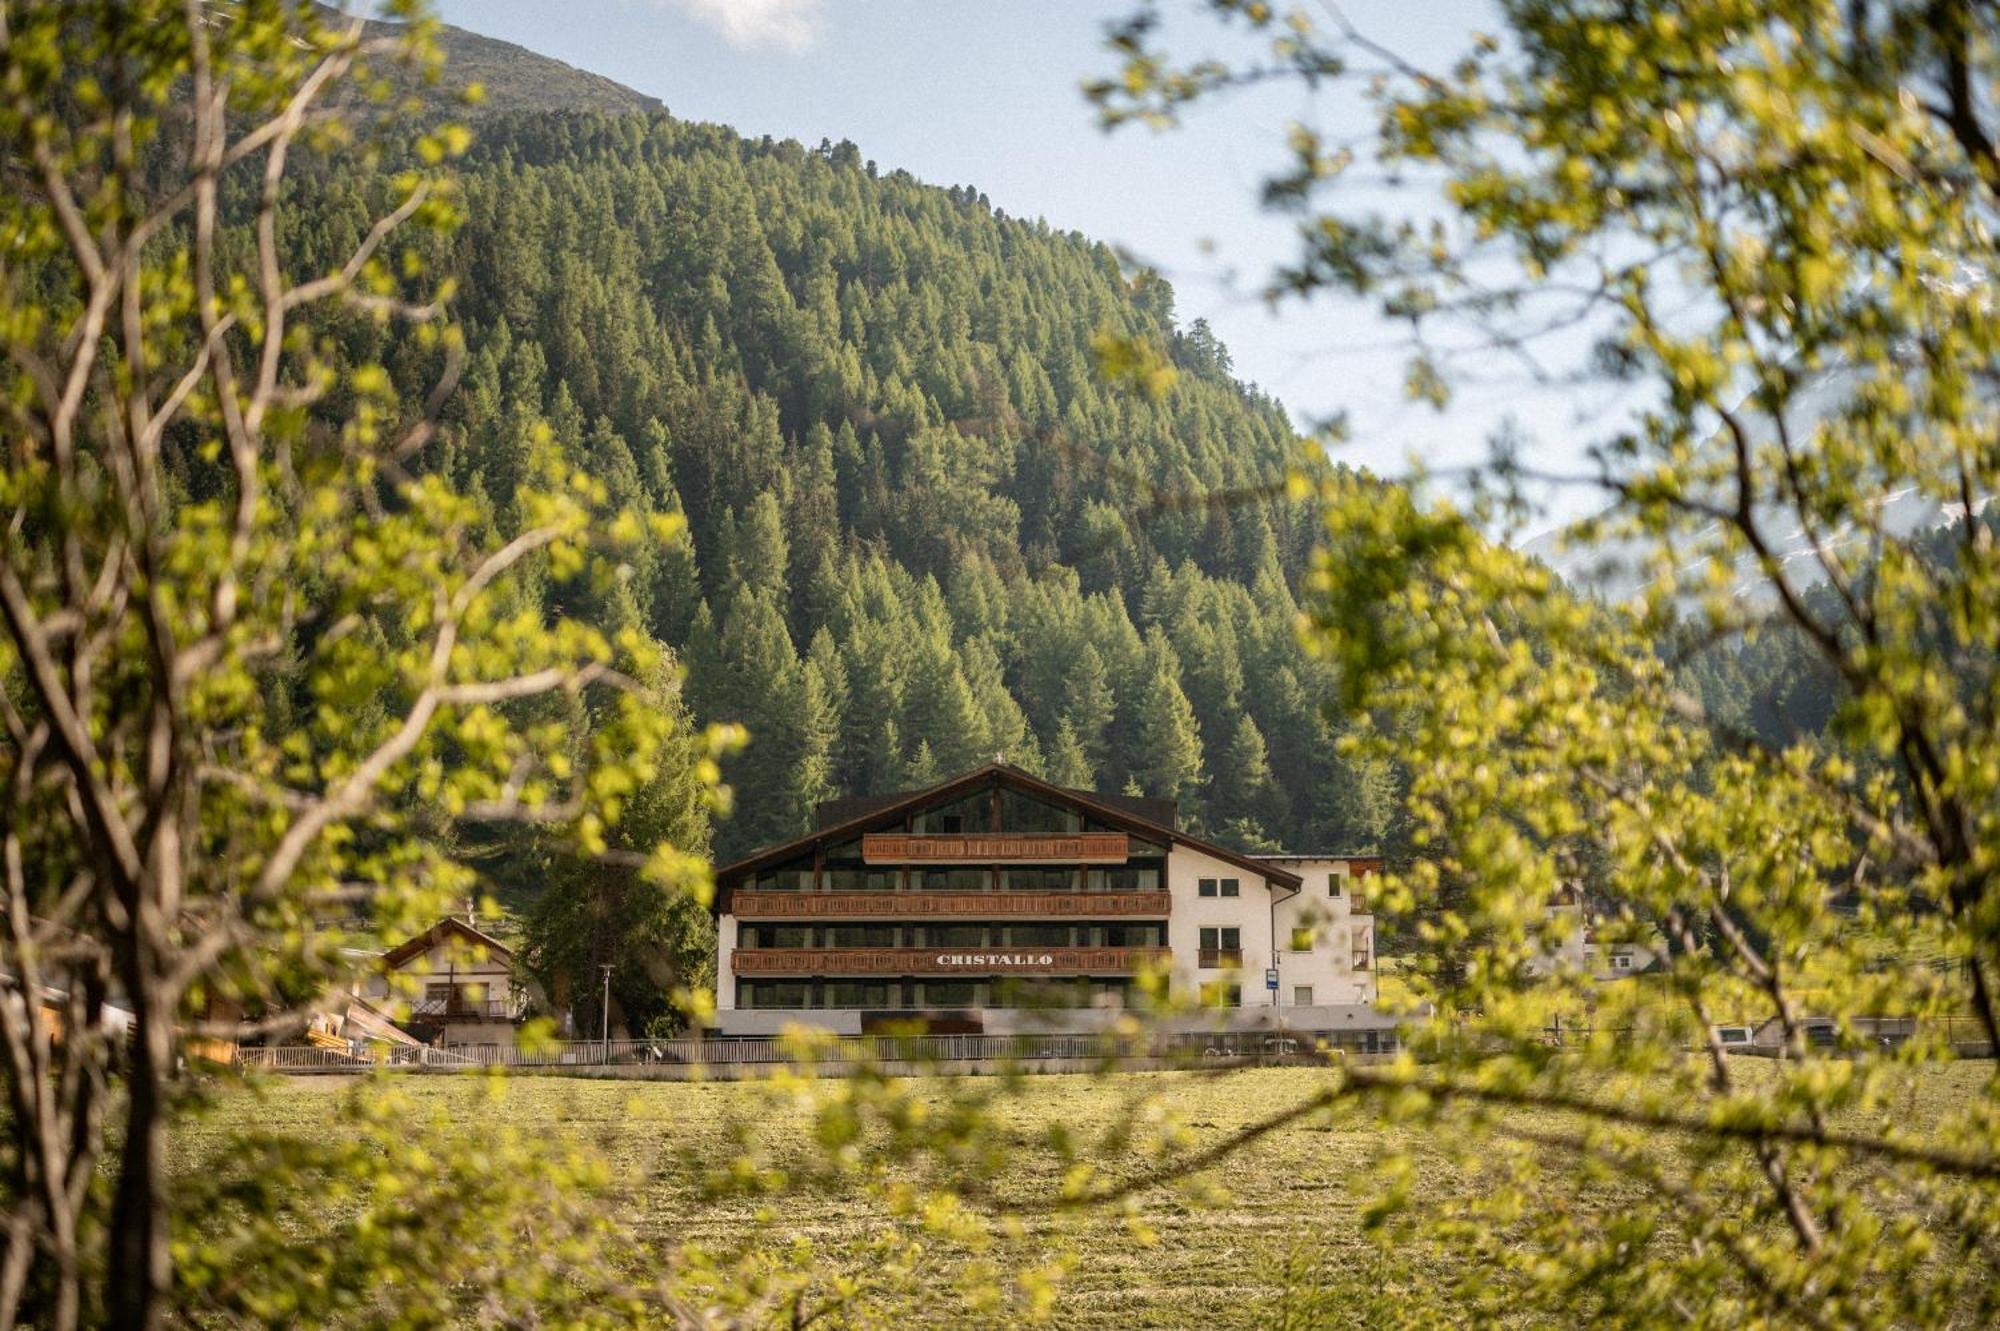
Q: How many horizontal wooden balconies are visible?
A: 3